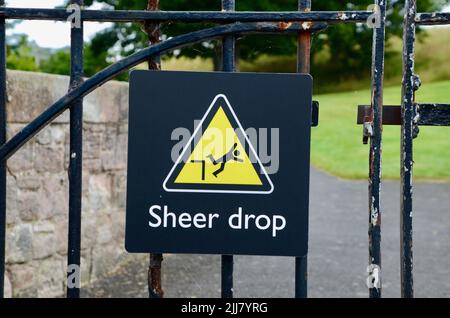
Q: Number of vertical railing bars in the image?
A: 7